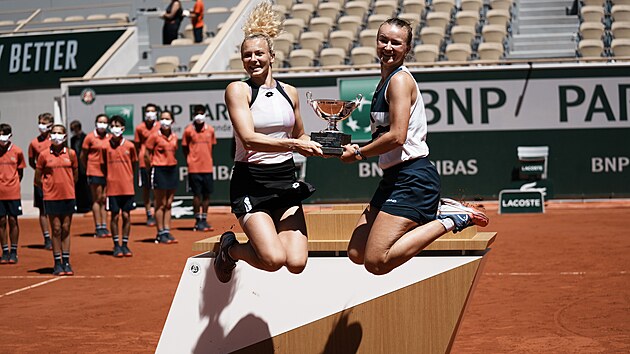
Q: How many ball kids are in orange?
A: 8